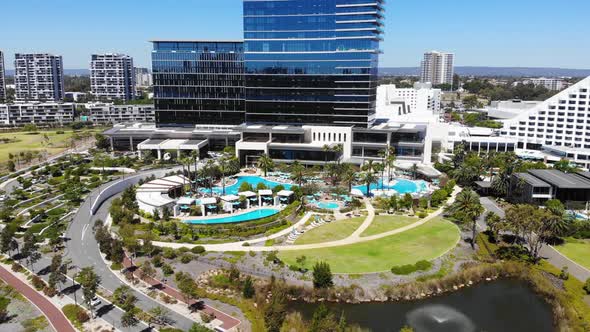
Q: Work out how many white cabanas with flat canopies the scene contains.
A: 6